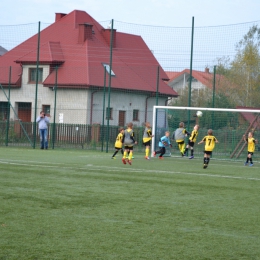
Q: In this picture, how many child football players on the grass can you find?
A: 8